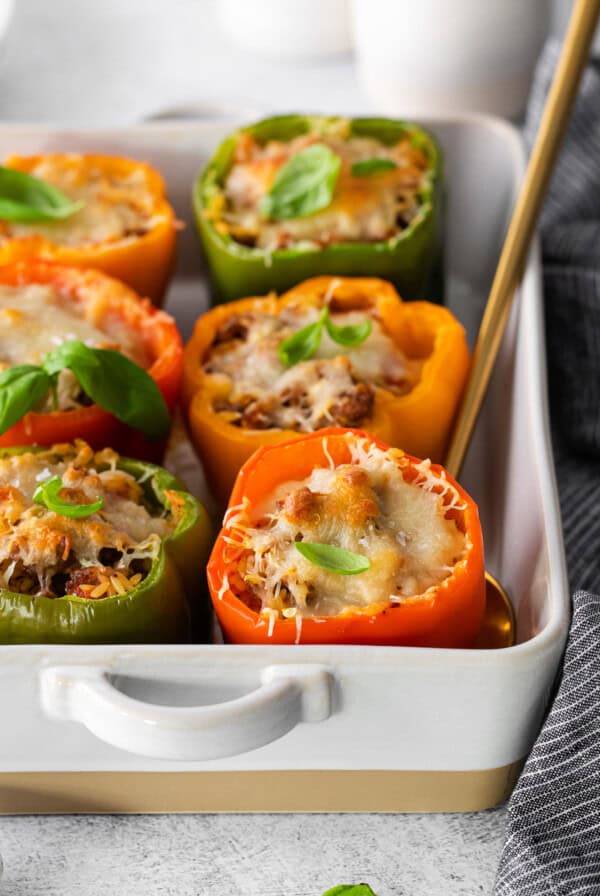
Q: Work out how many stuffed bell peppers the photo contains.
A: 6